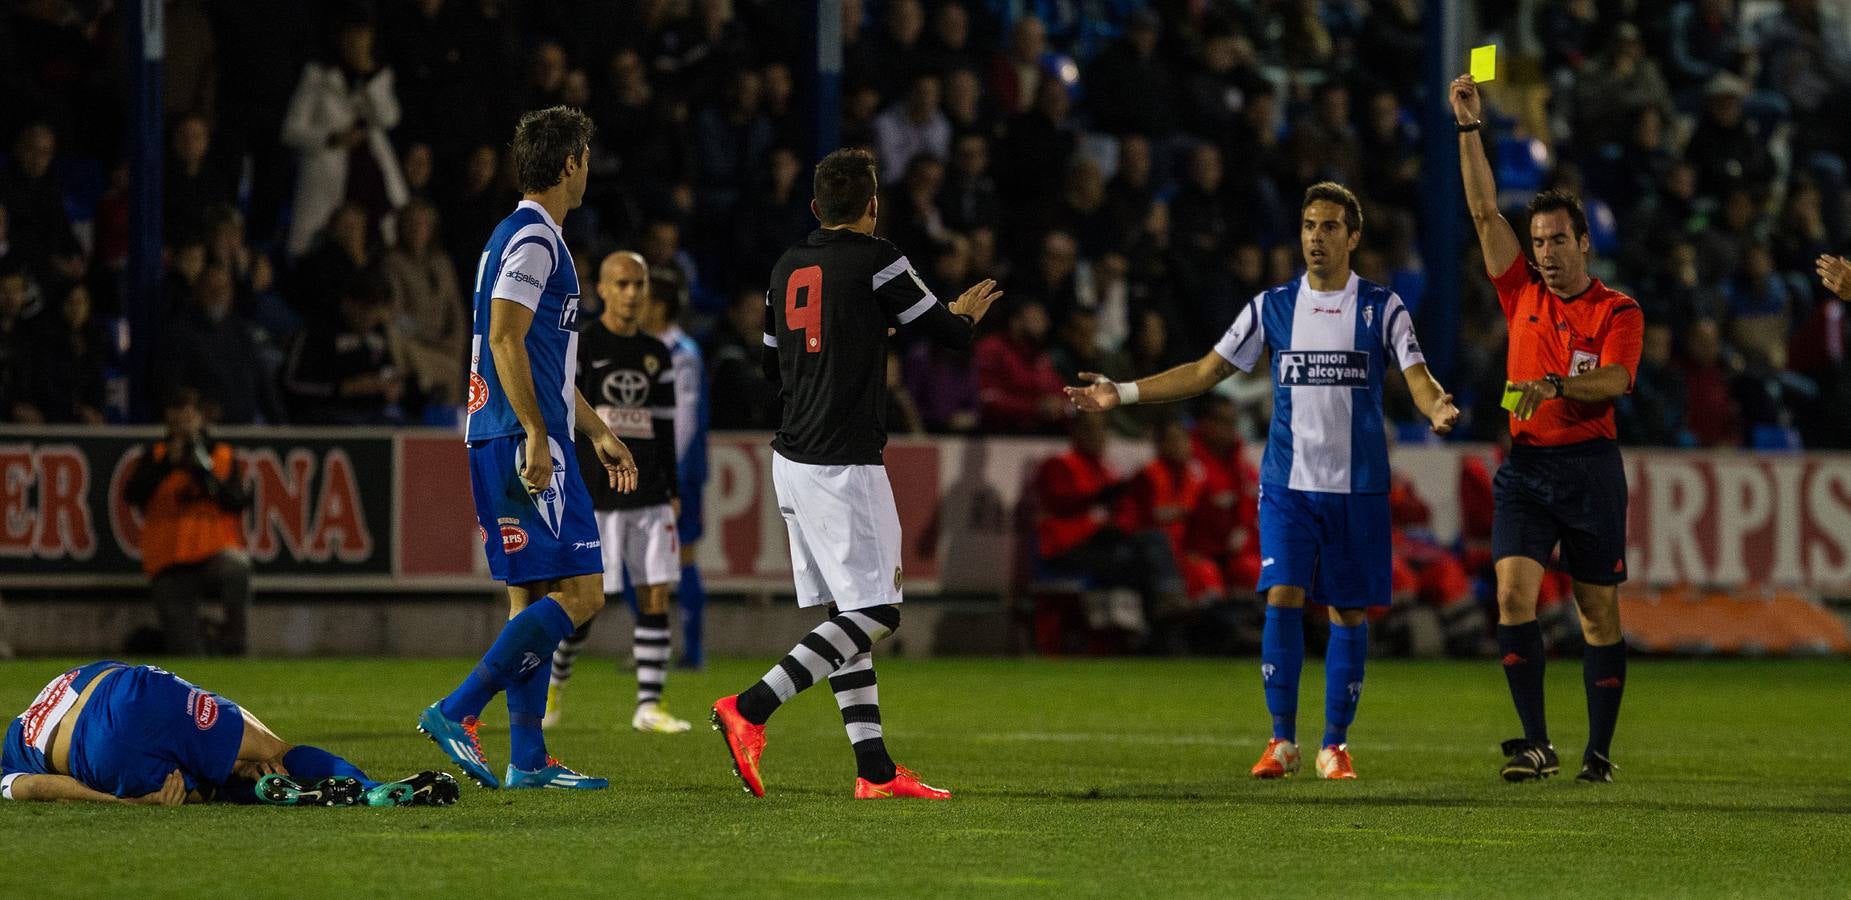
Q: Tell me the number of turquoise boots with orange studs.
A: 0